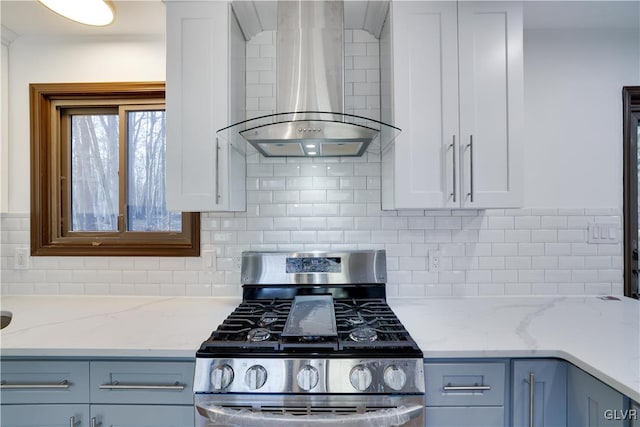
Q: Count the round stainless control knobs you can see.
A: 5